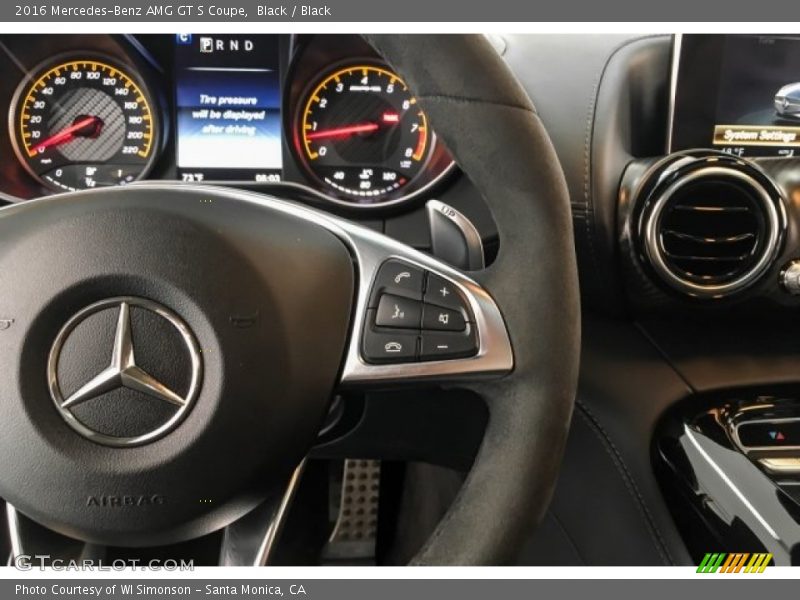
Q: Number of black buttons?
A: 6